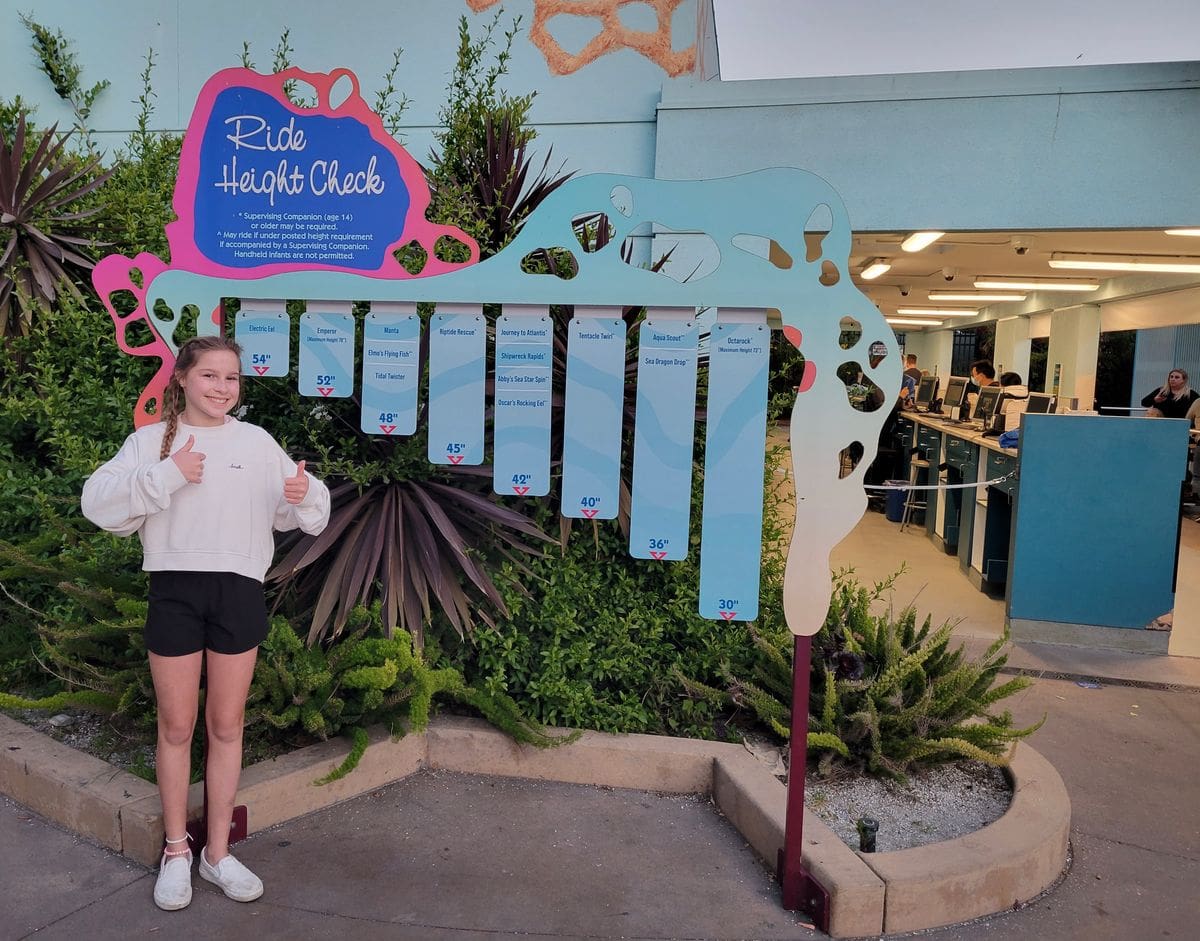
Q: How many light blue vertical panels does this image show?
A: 8